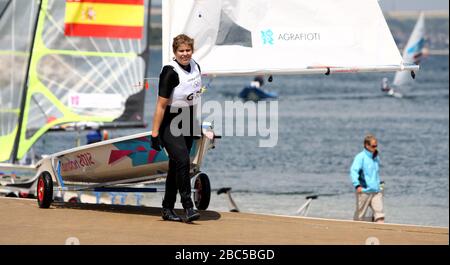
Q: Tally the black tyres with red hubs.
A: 2